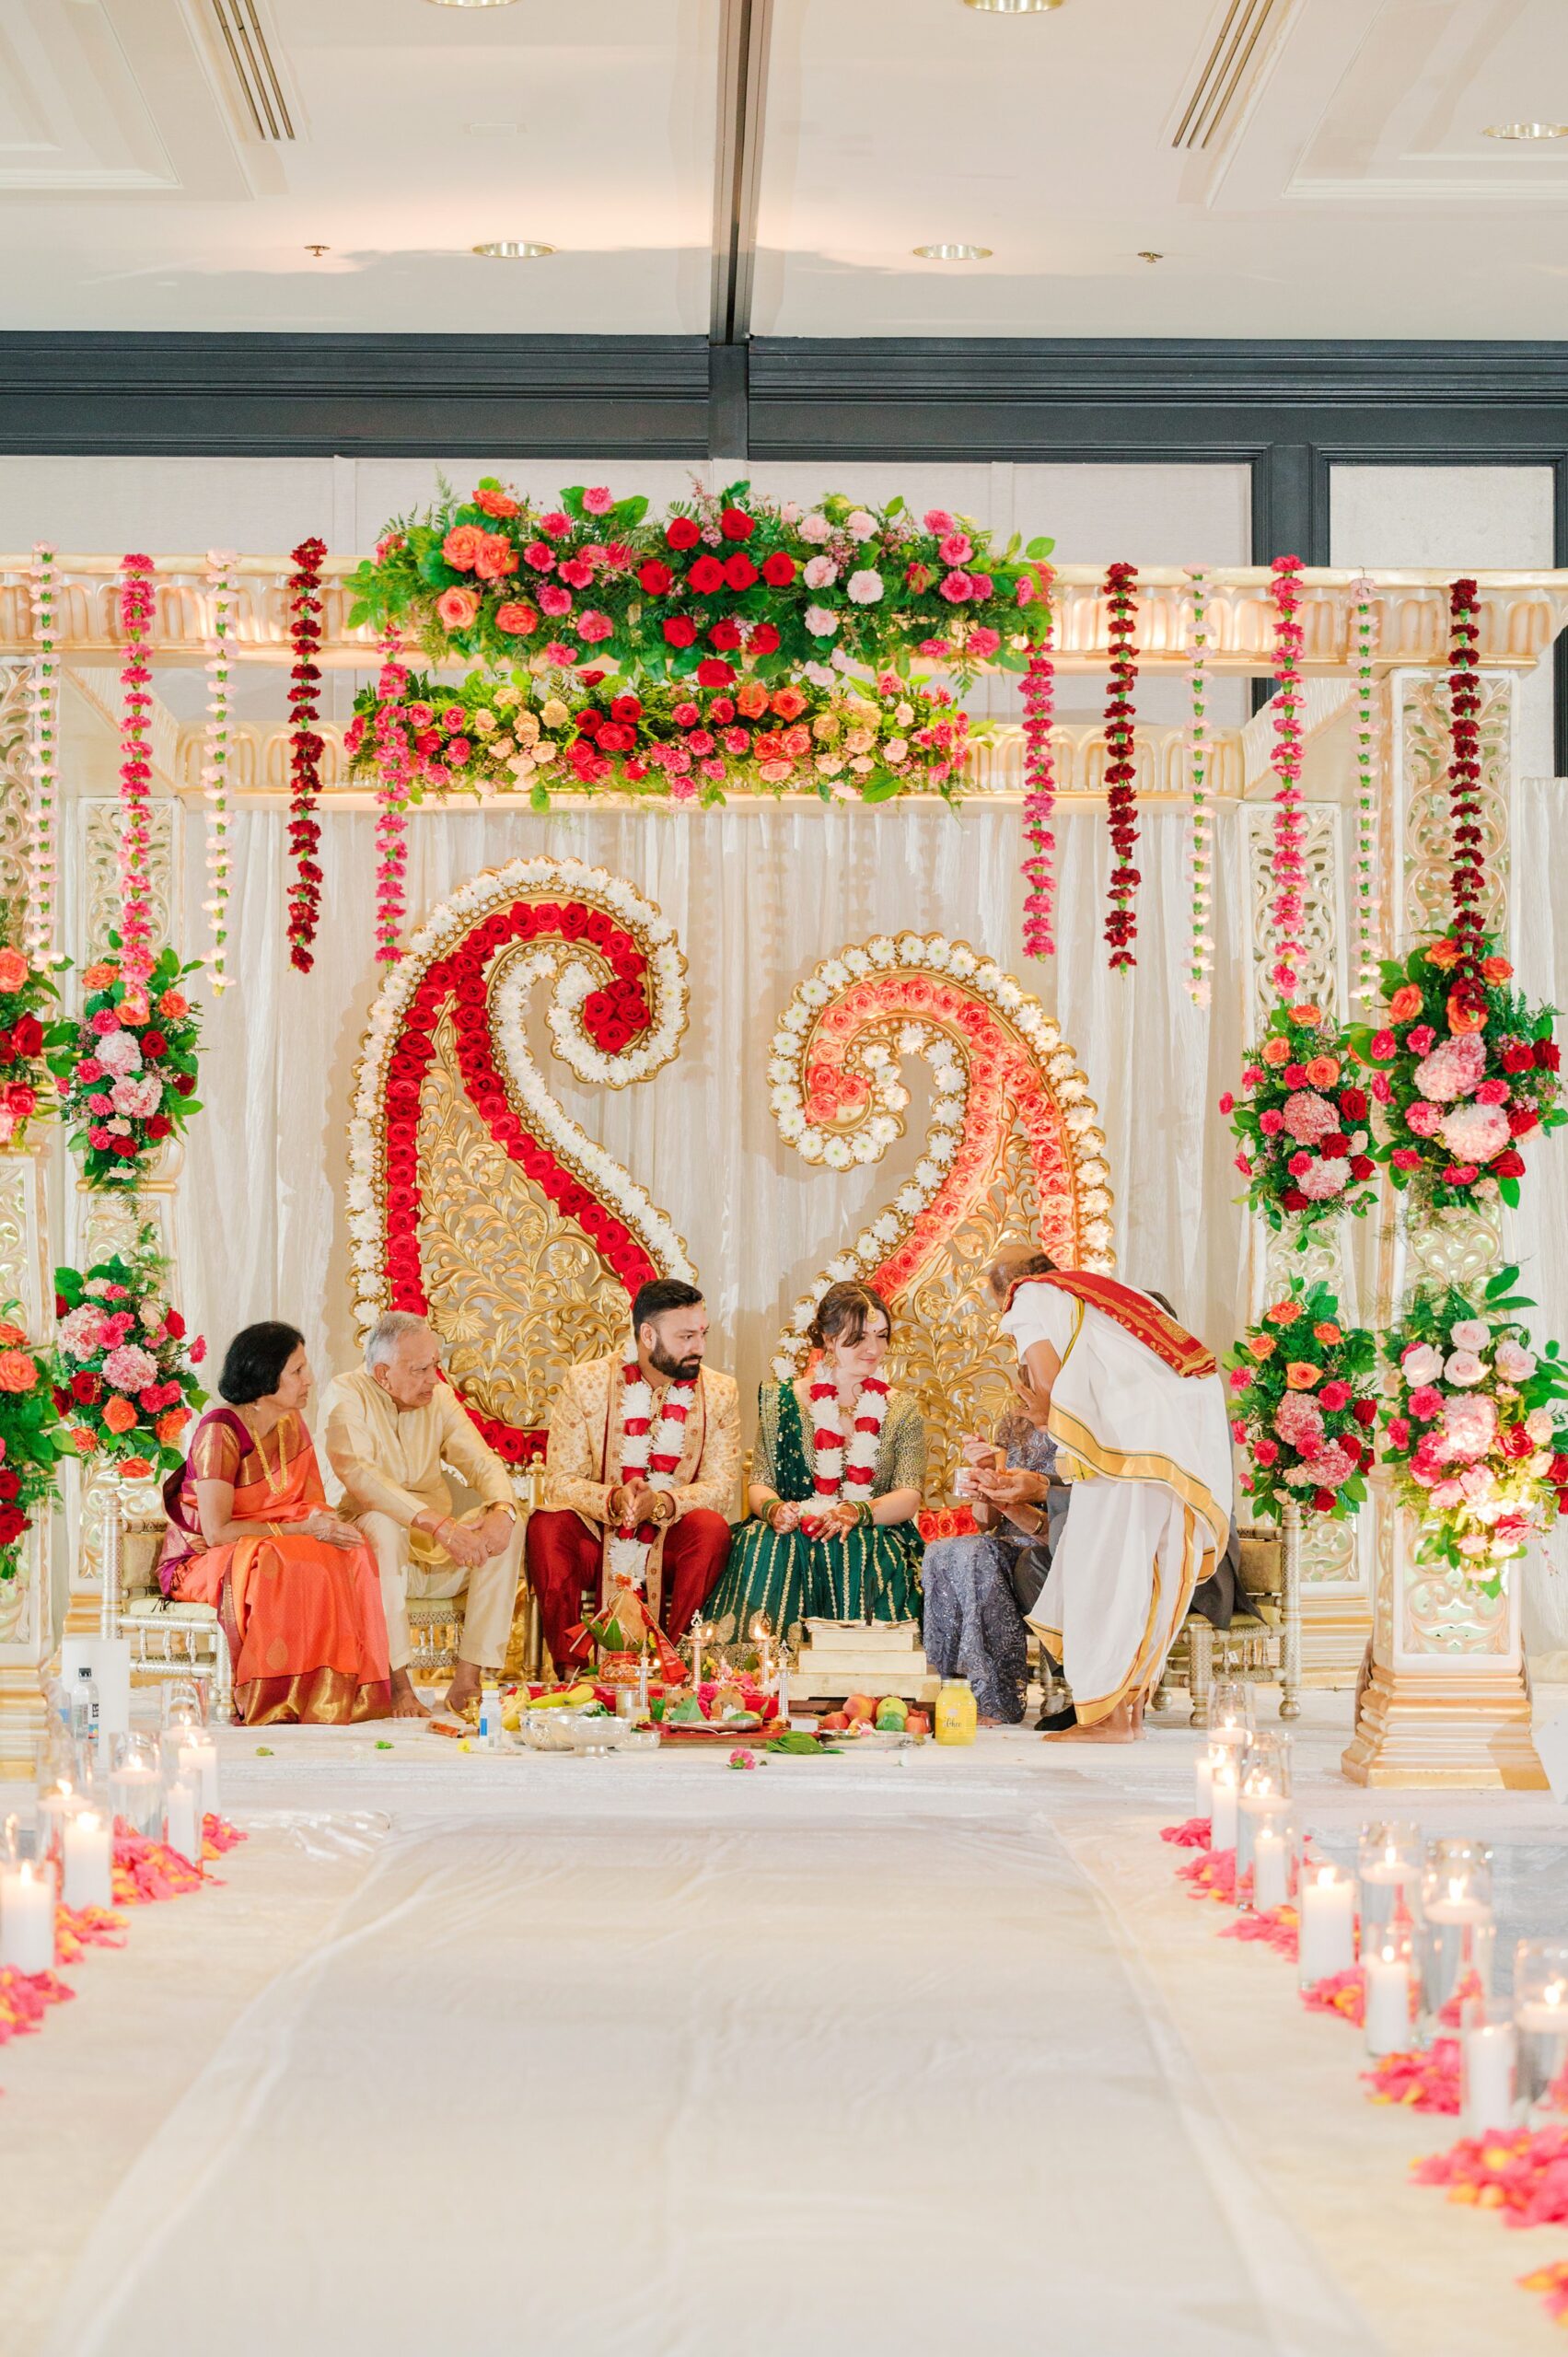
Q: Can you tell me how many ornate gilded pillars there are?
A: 4